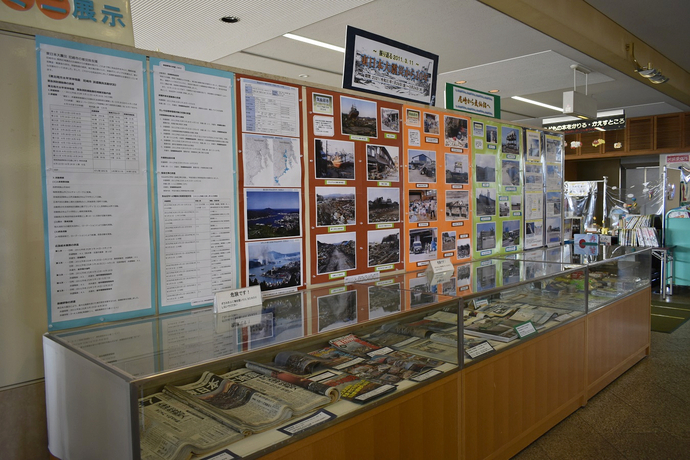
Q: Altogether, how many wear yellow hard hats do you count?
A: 0